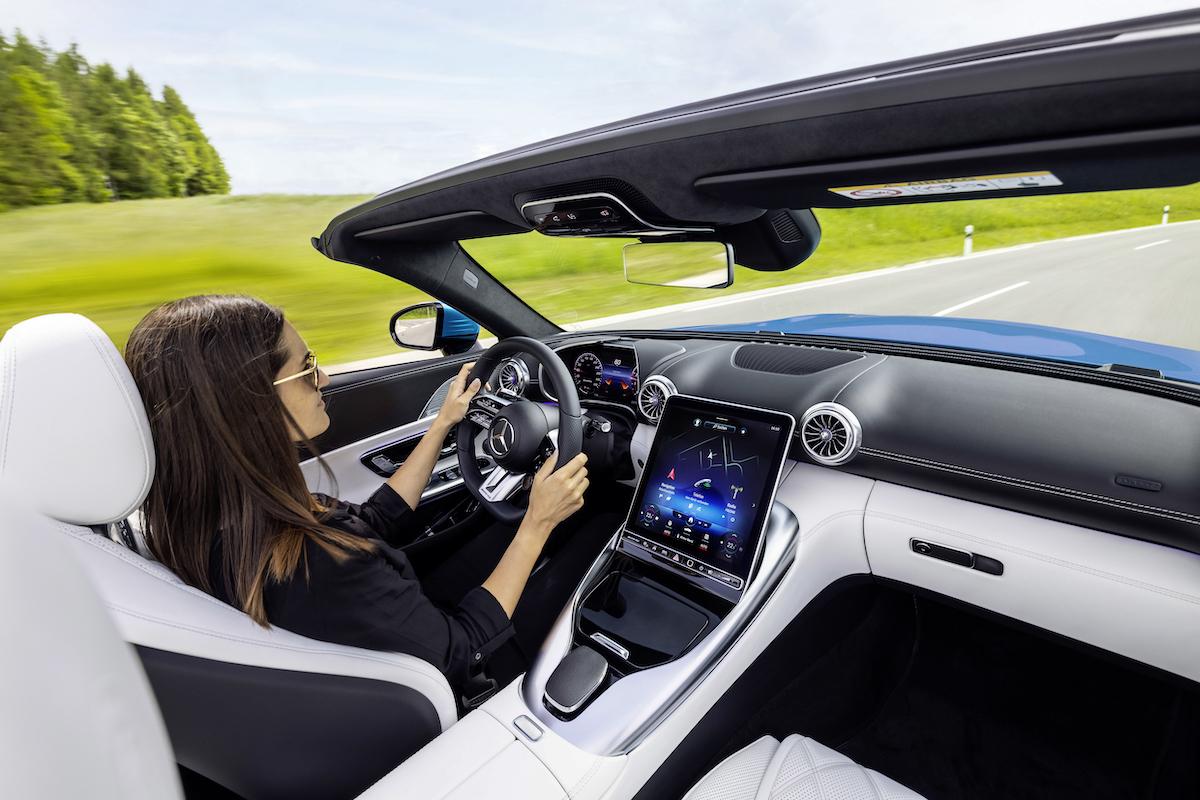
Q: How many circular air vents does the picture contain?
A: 3